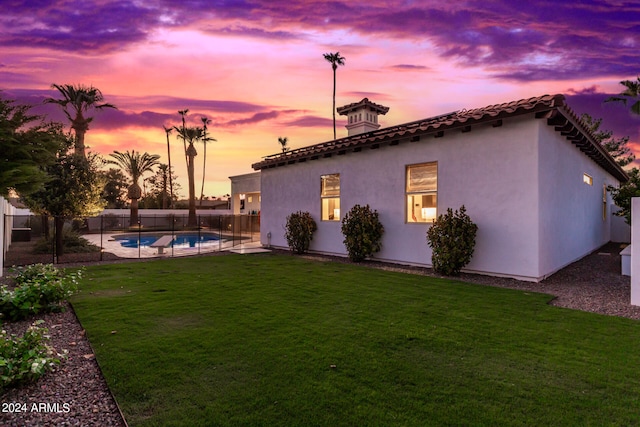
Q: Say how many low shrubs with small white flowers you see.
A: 2